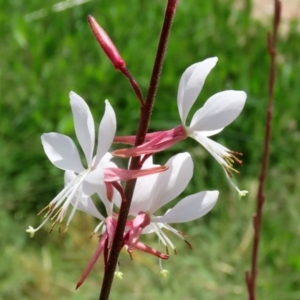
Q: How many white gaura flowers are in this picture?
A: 4